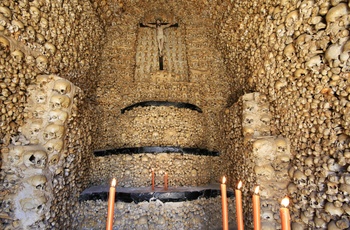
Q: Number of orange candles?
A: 7